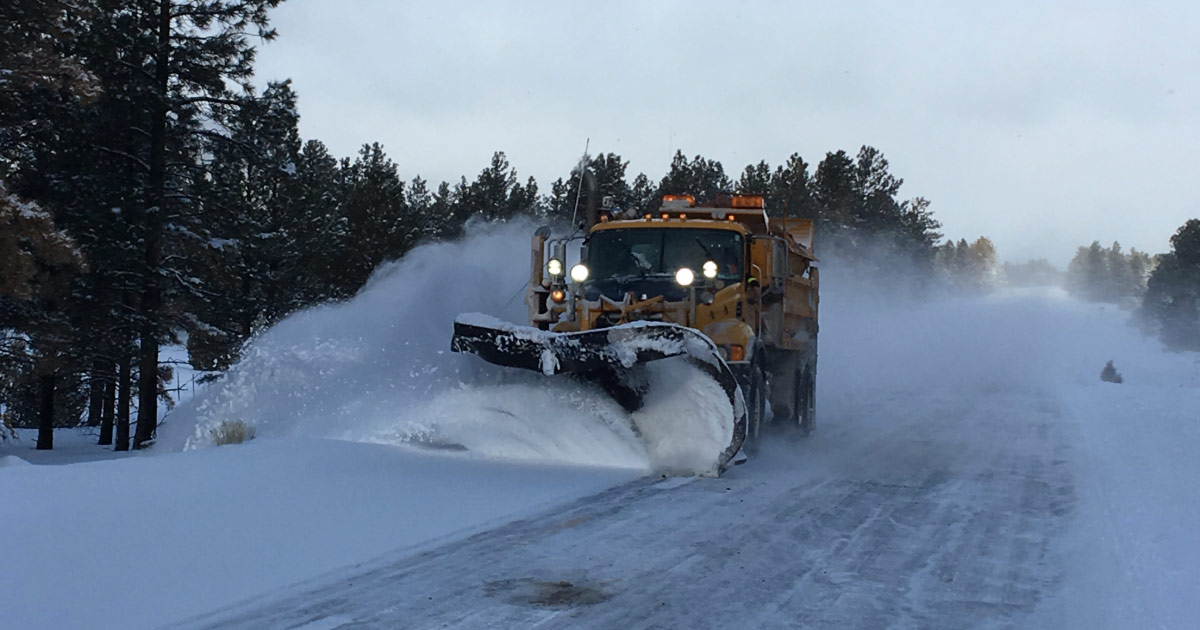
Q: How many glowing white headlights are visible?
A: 4